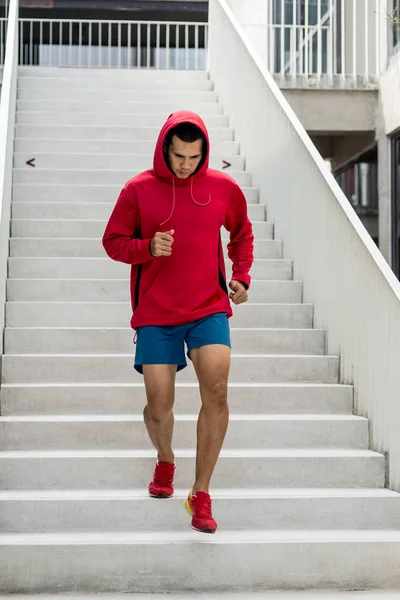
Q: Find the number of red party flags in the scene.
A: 0